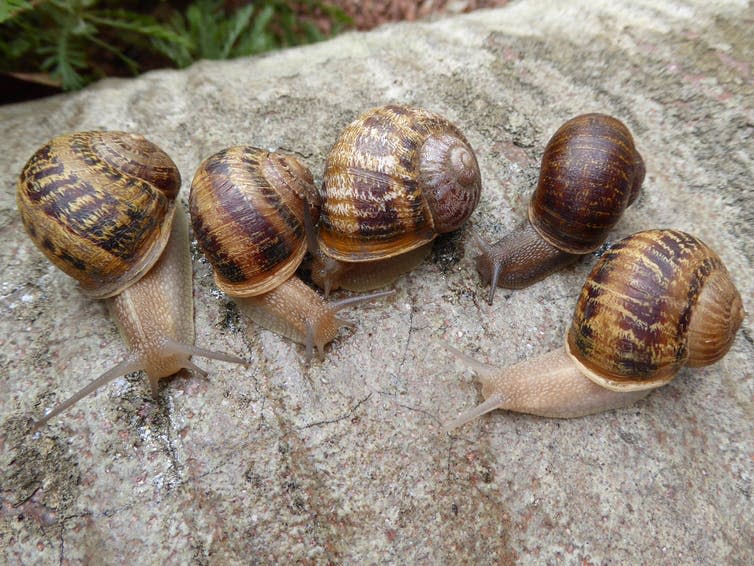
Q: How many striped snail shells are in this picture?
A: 5